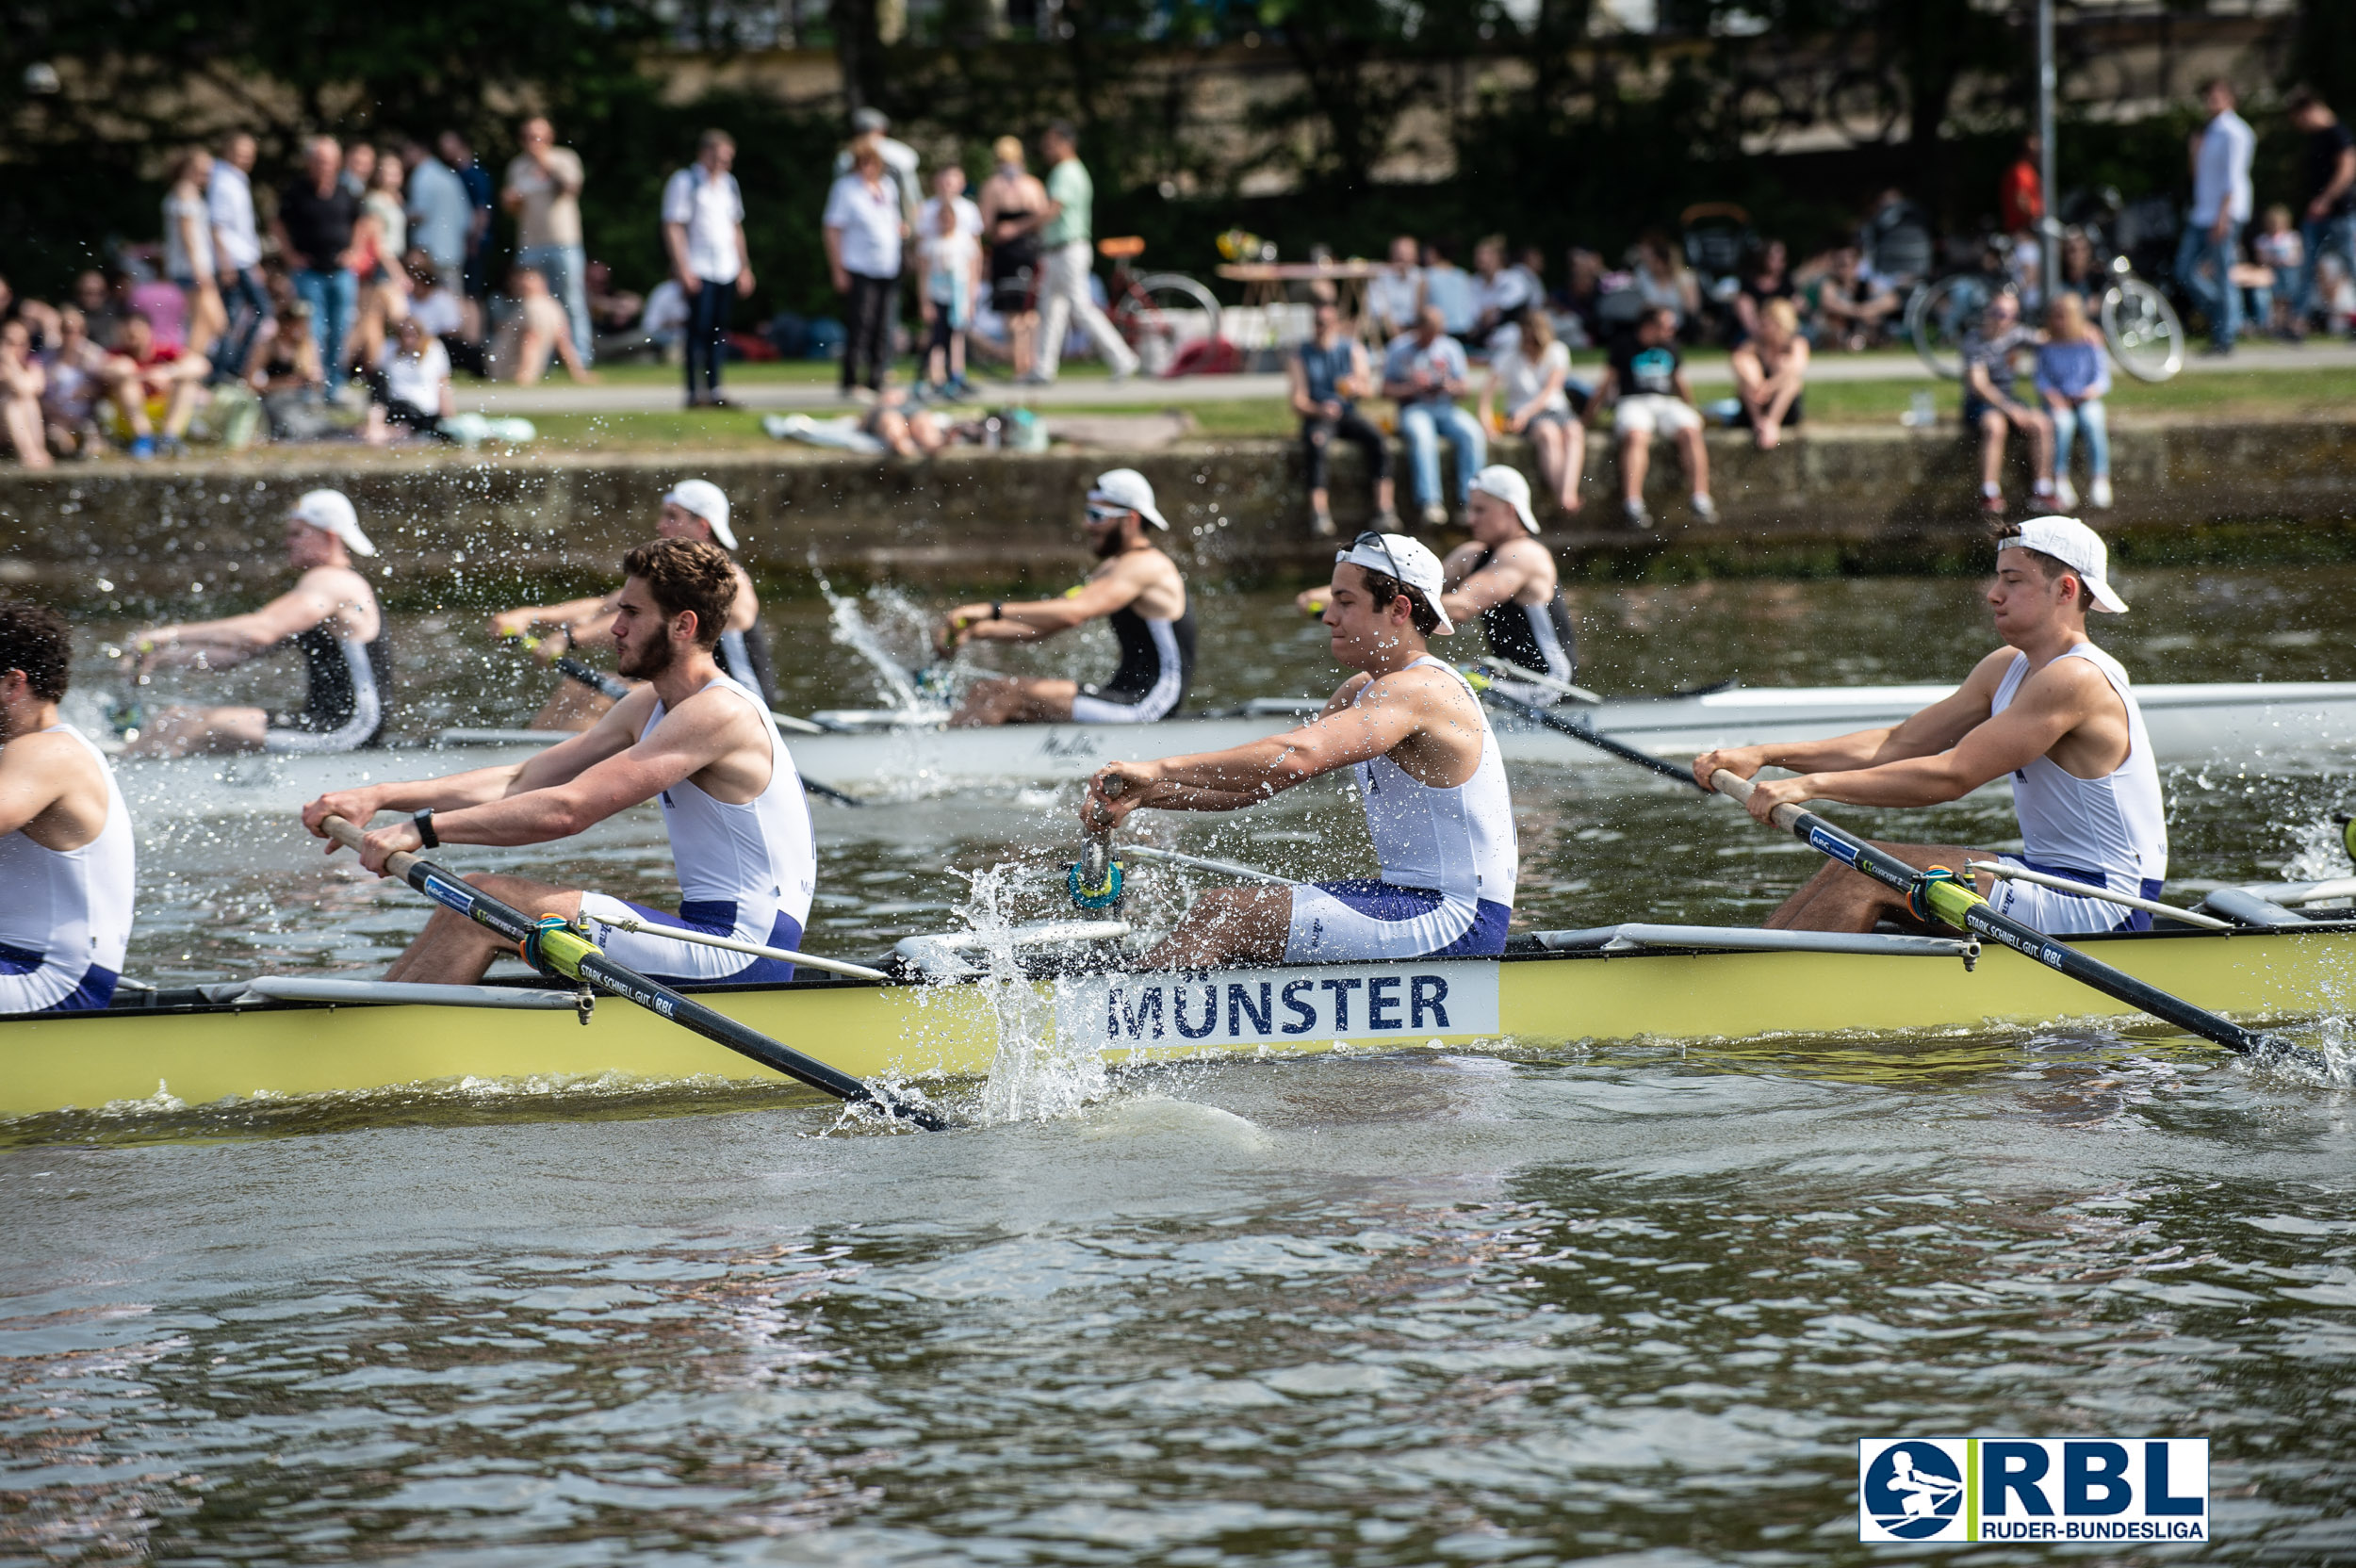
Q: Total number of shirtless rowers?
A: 0